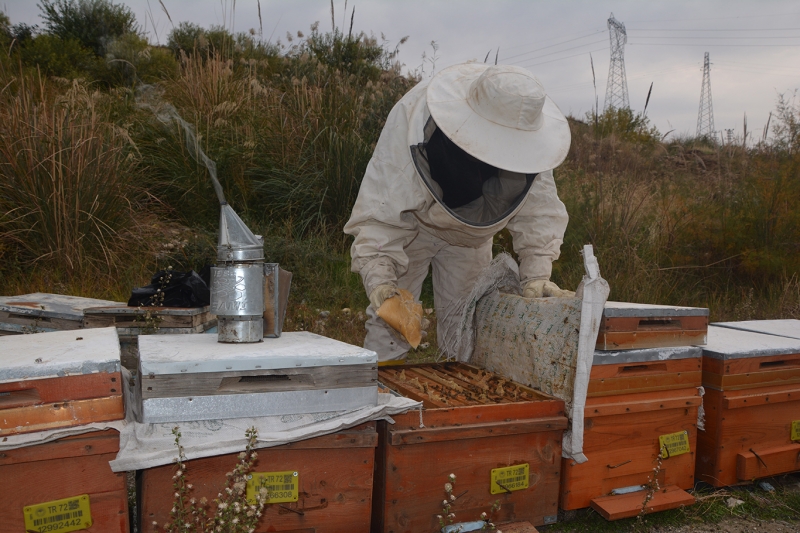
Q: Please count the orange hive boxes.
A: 5